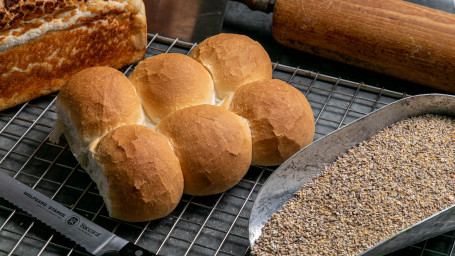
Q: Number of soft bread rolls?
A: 6